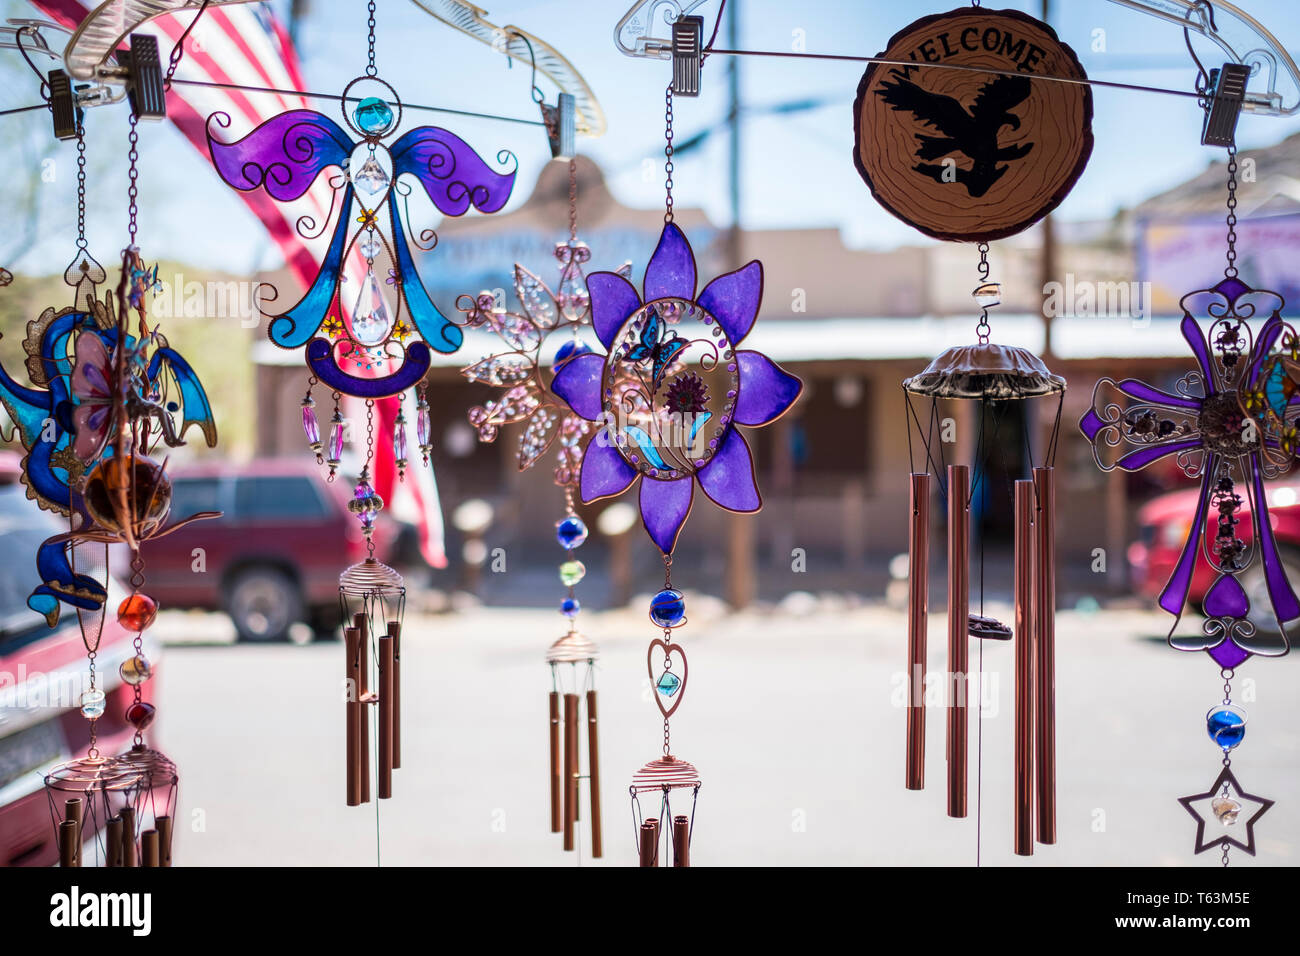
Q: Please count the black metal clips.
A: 5